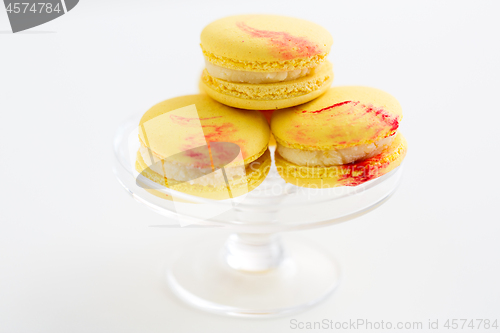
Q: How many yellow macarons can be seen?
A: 3